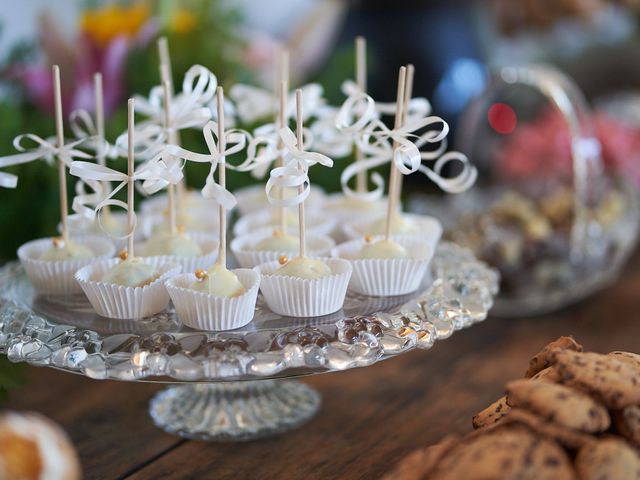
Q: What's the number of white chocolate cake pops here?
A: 14